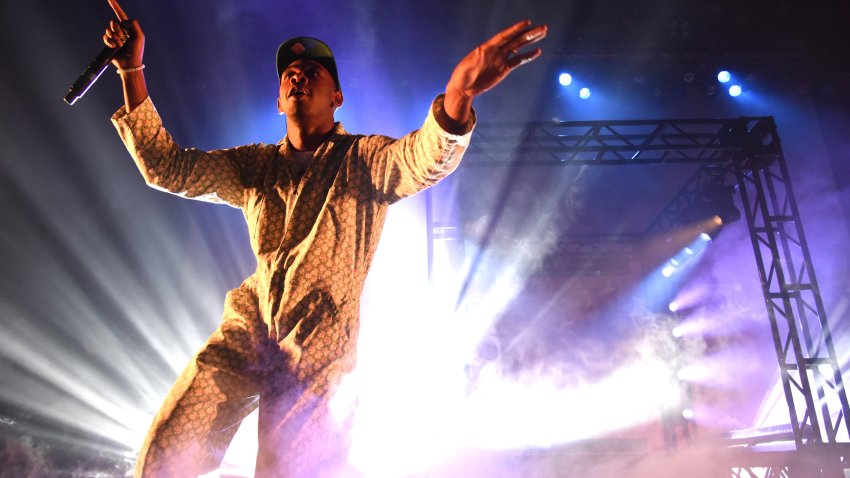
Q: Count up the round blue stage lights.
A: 4